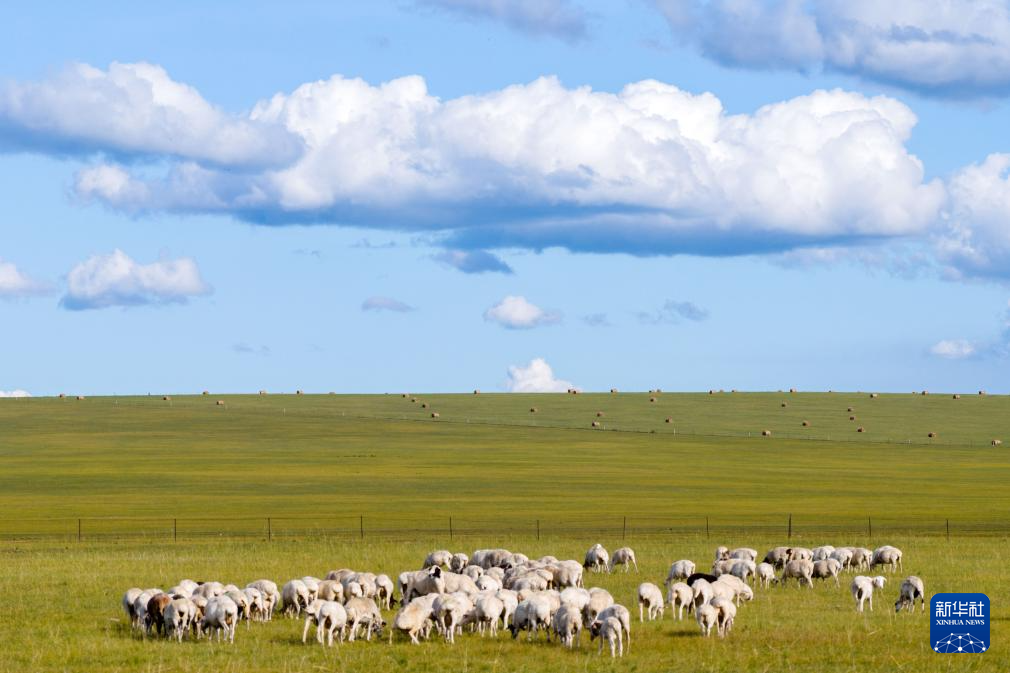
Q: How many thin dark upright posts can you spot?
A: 11